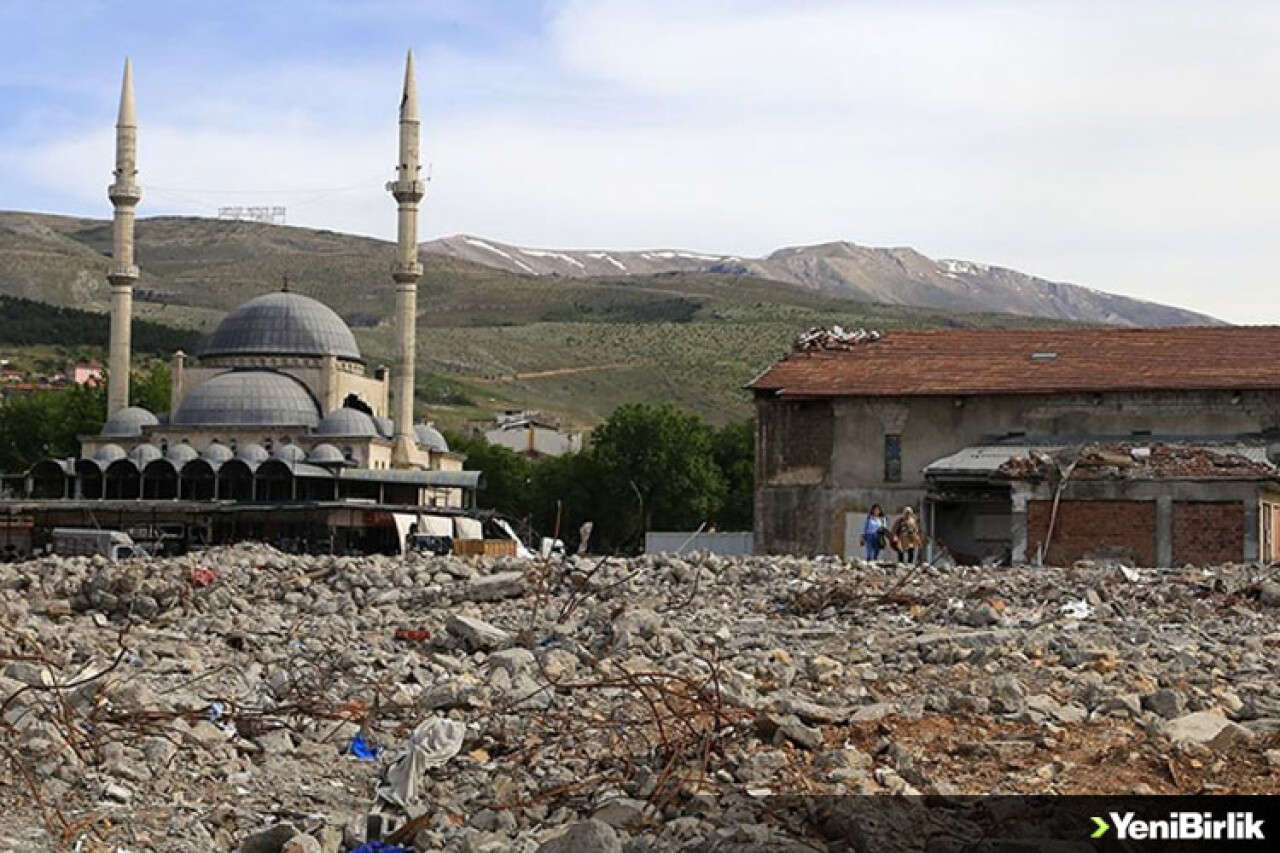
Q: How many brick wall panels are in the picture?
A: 2